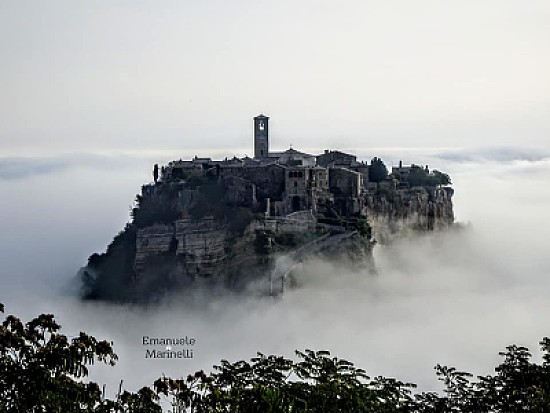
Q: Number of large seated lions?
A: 0